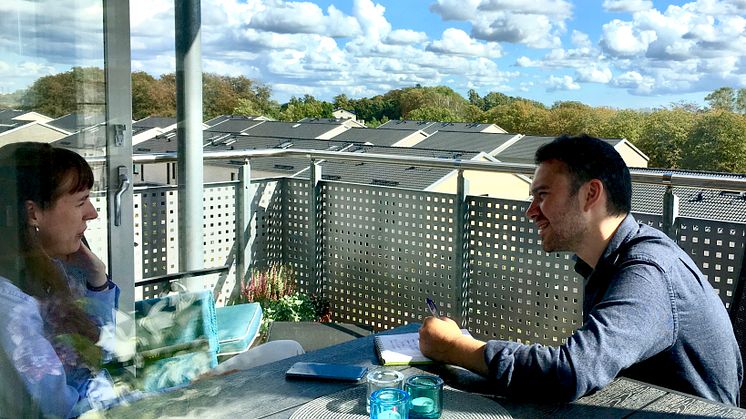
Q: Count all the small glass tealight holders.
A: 3